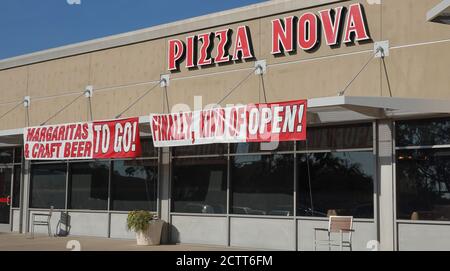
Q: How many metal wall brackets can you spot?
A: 5